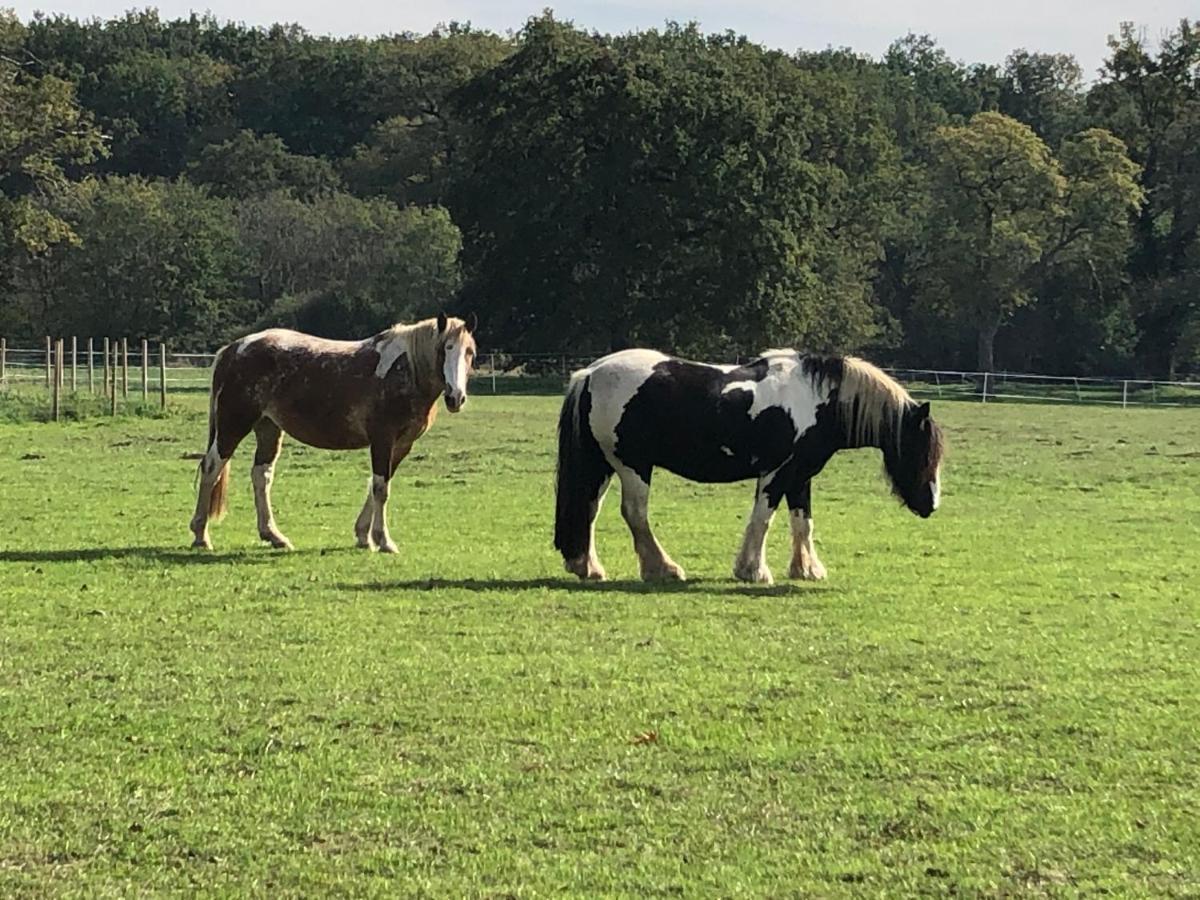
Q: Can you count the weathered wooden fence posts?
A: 11